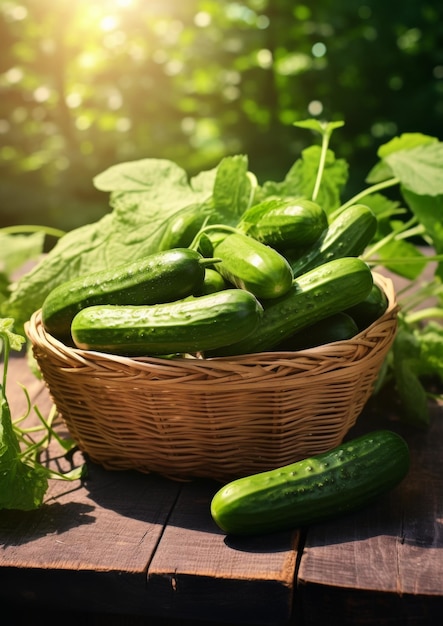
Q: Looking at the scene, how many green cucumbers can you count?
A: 11